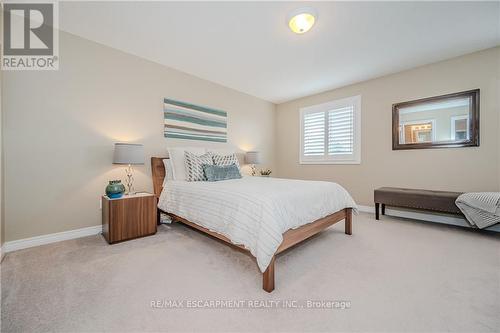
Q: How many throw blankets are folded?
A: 1